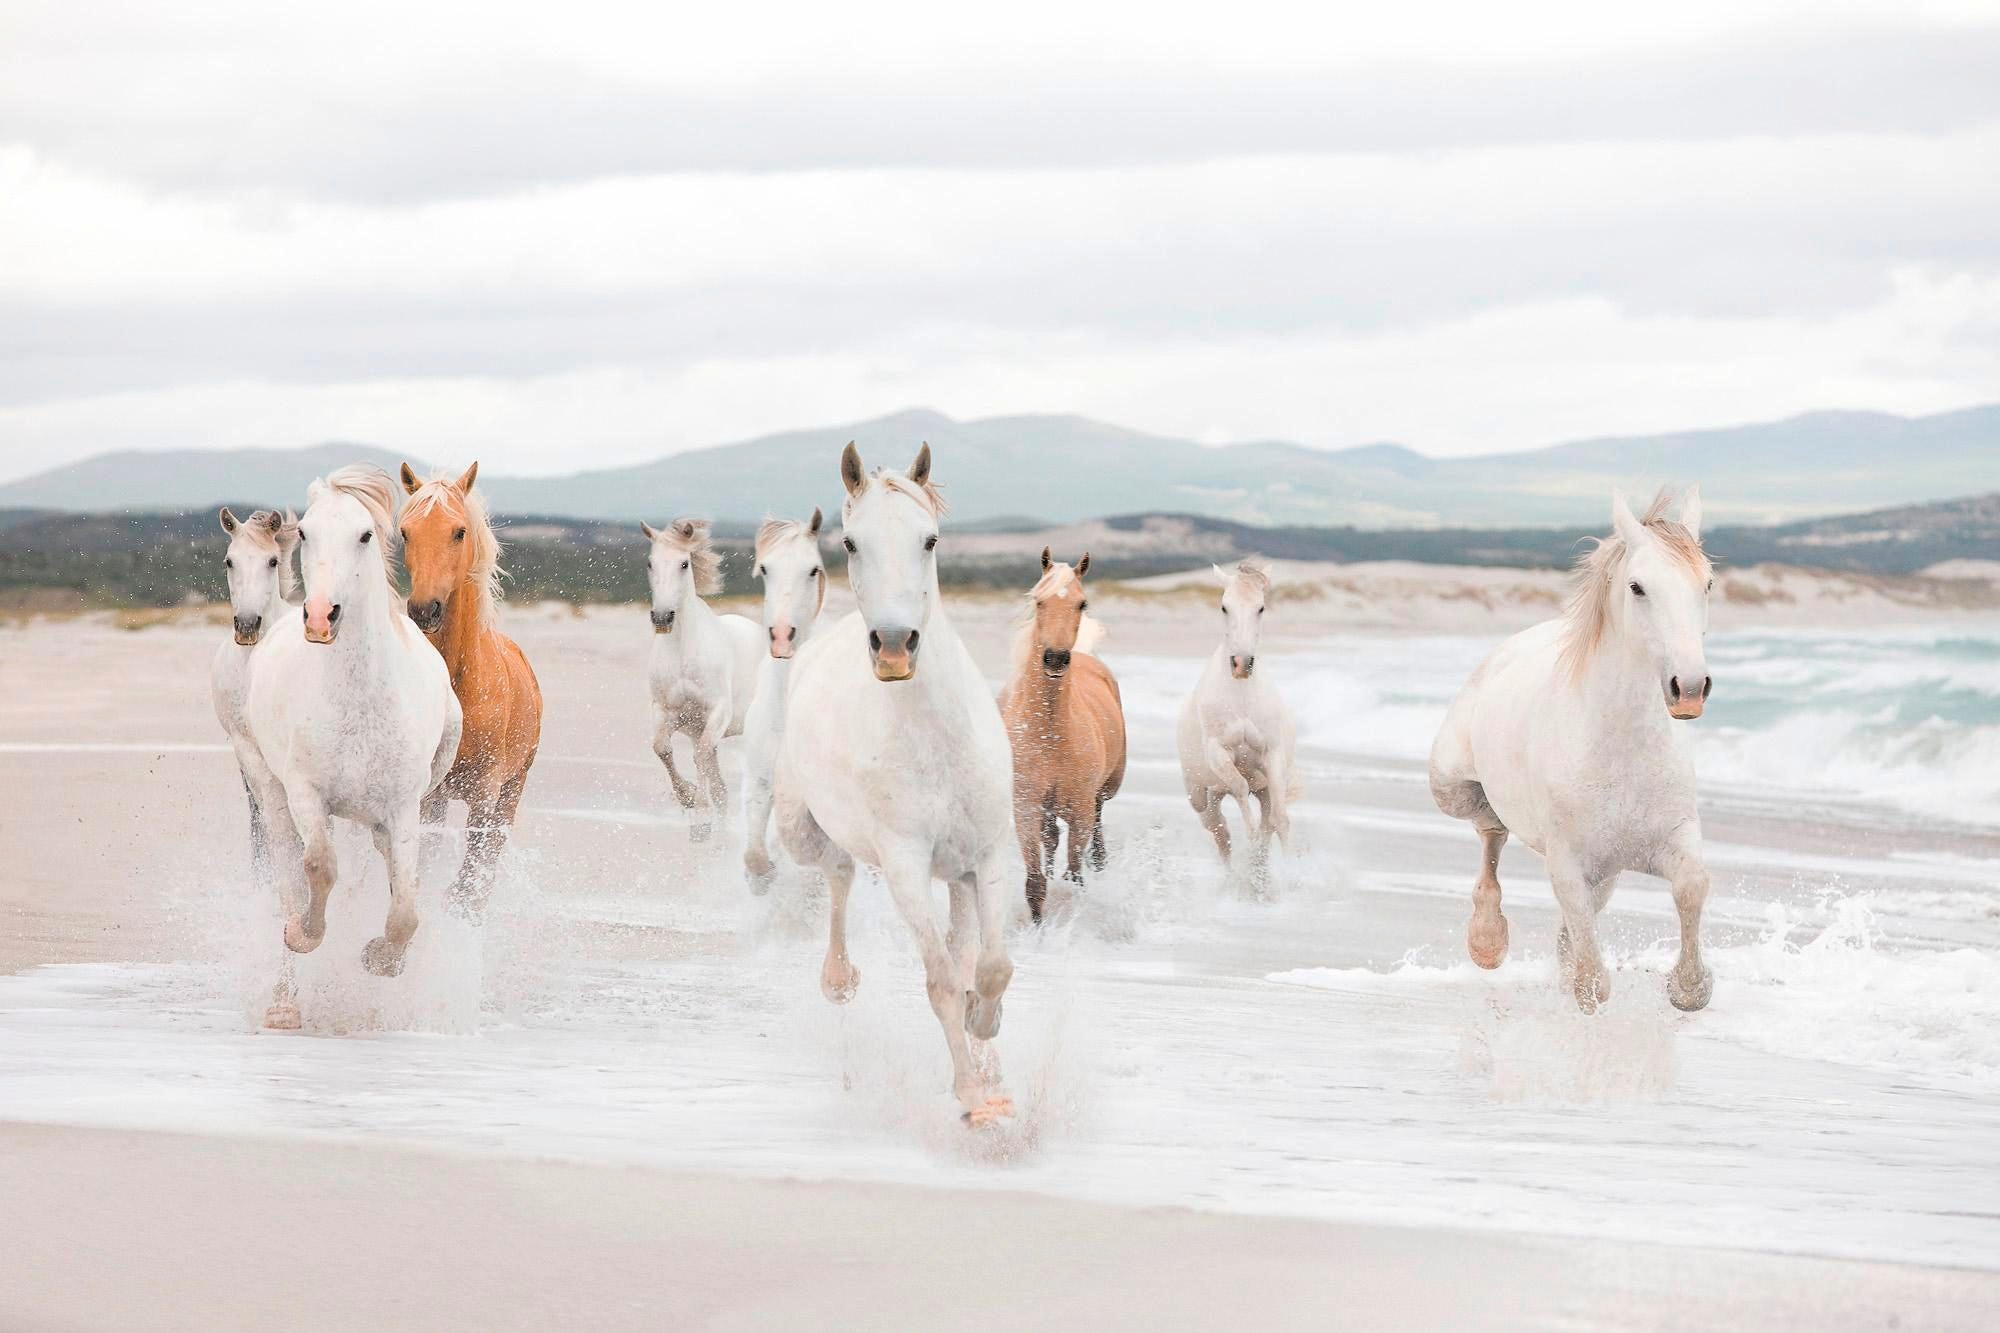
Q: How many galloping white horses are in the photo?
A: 7